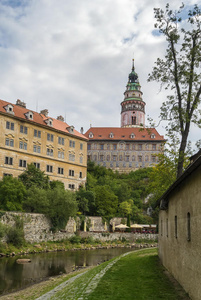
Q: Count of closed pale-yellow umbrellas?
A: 5